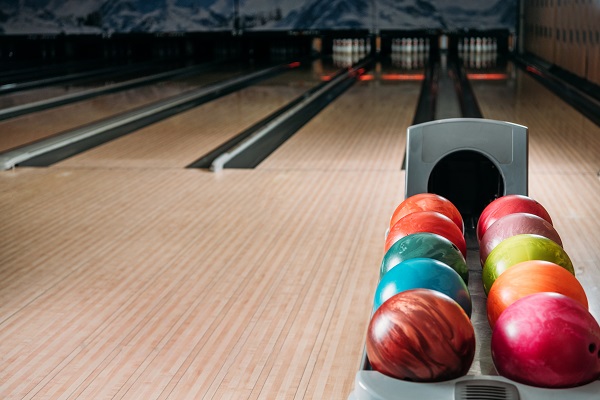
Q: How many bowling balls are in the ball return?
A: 10